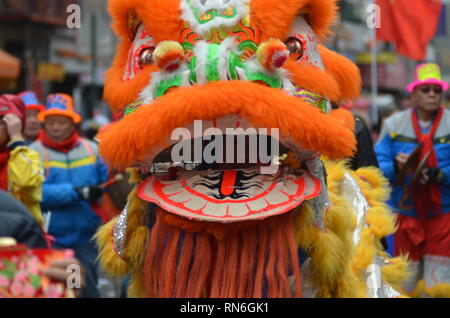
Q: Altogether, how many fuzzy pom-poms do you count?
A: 2